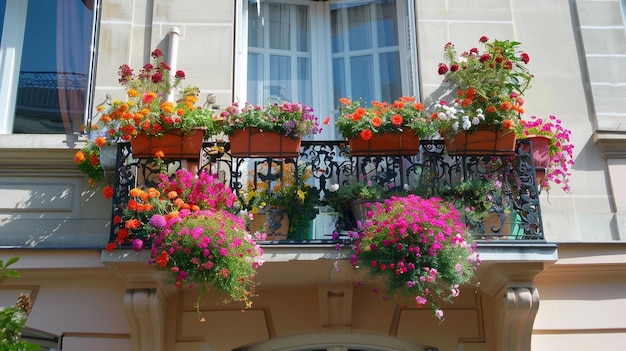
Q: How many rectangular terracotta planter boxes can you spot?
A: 4